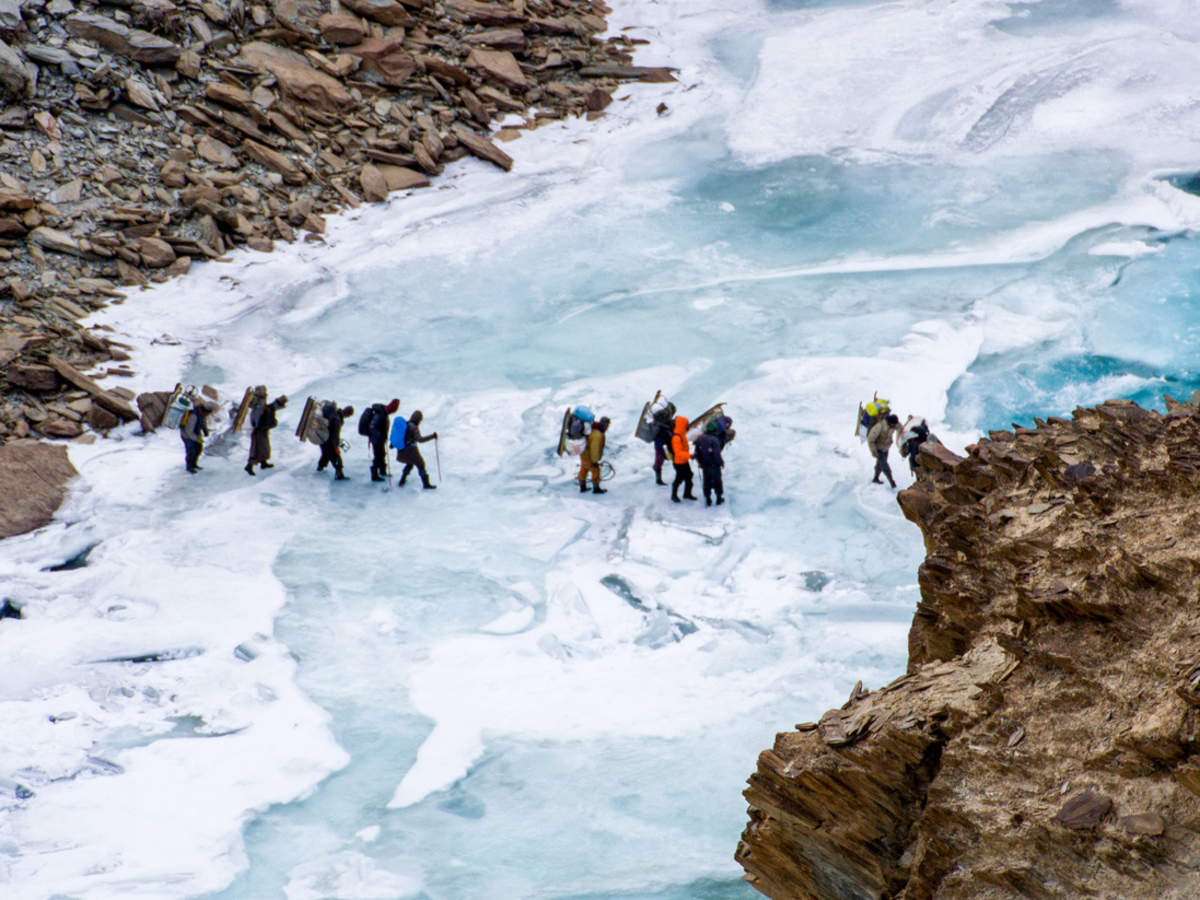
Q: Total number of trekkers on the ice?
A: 12